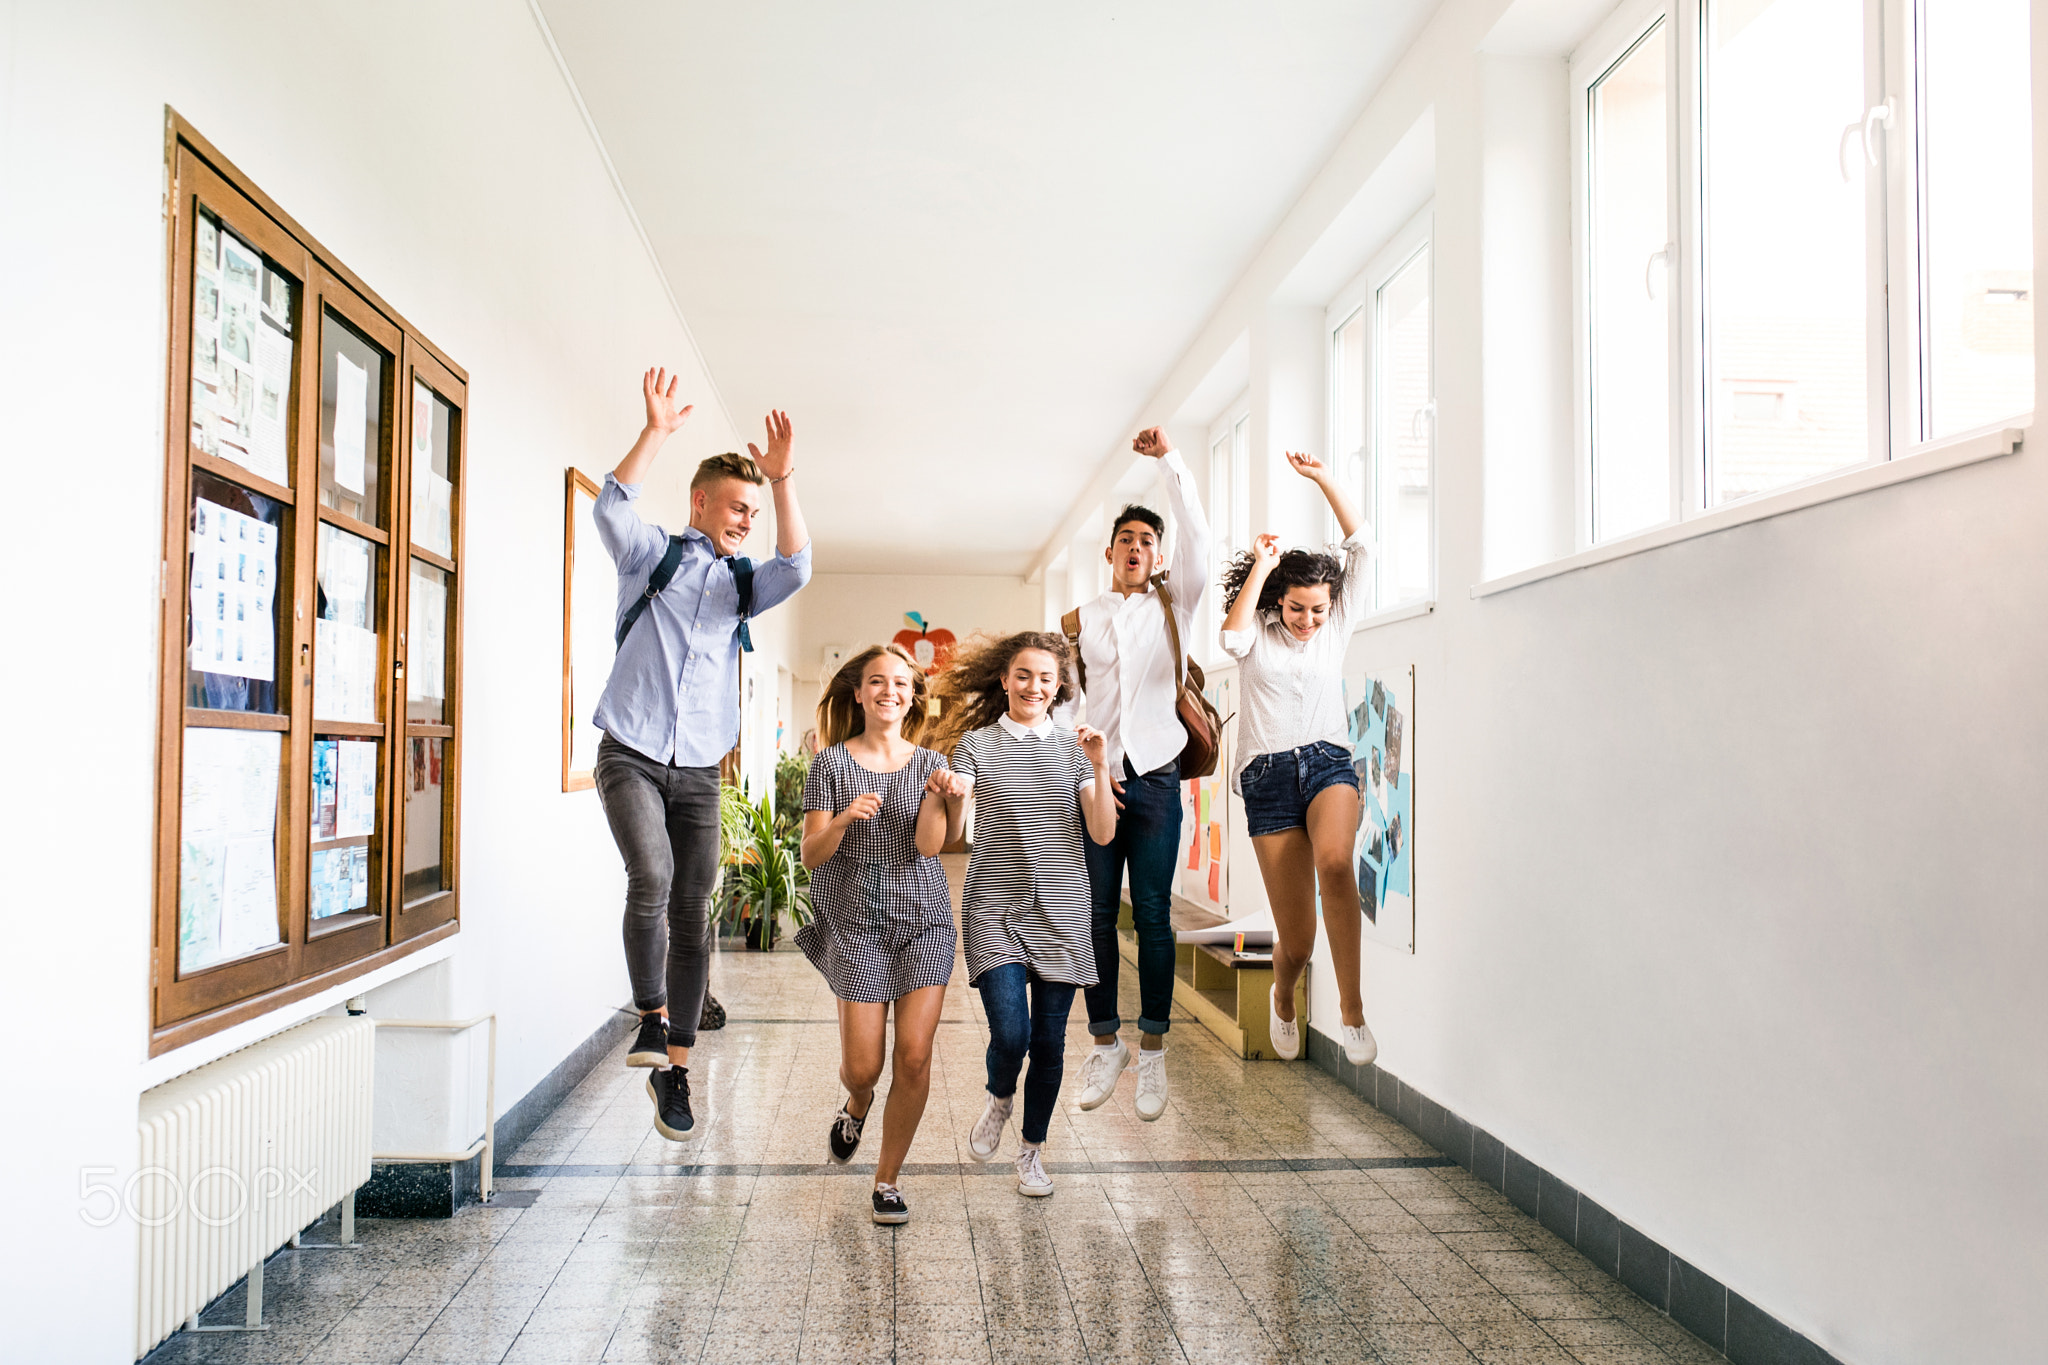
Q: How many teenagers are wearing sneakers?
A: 5